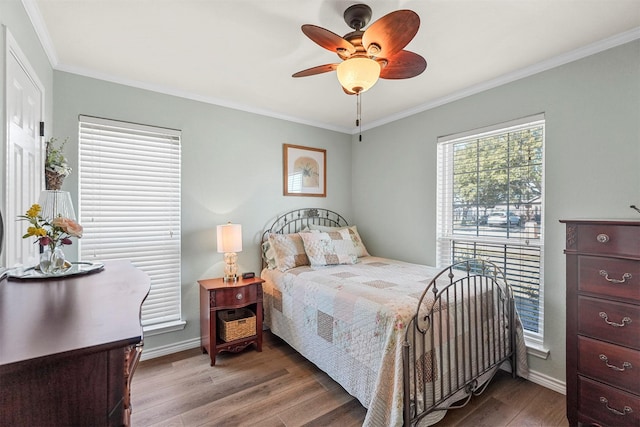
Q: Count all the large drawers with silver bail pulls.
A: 4